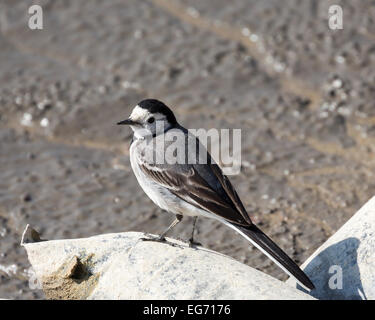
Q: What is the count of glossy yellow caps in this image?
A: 0